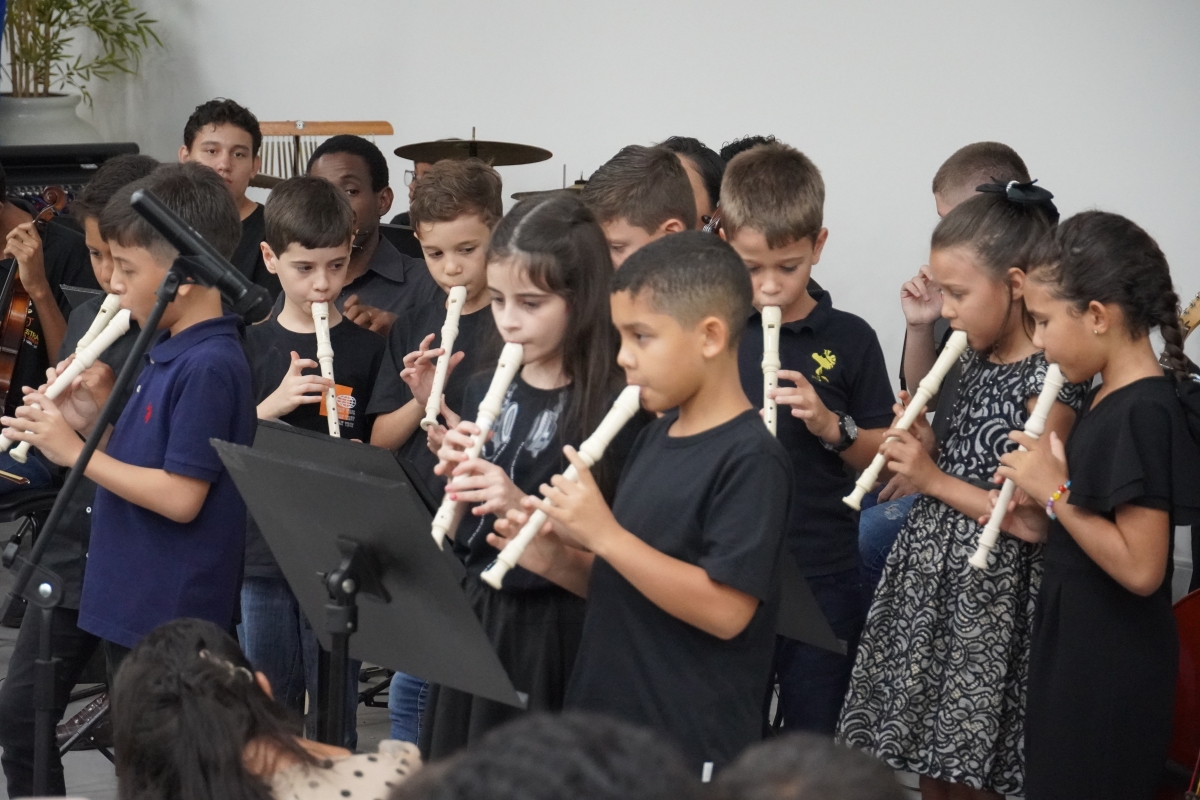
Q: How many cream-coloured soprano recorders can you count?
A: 9